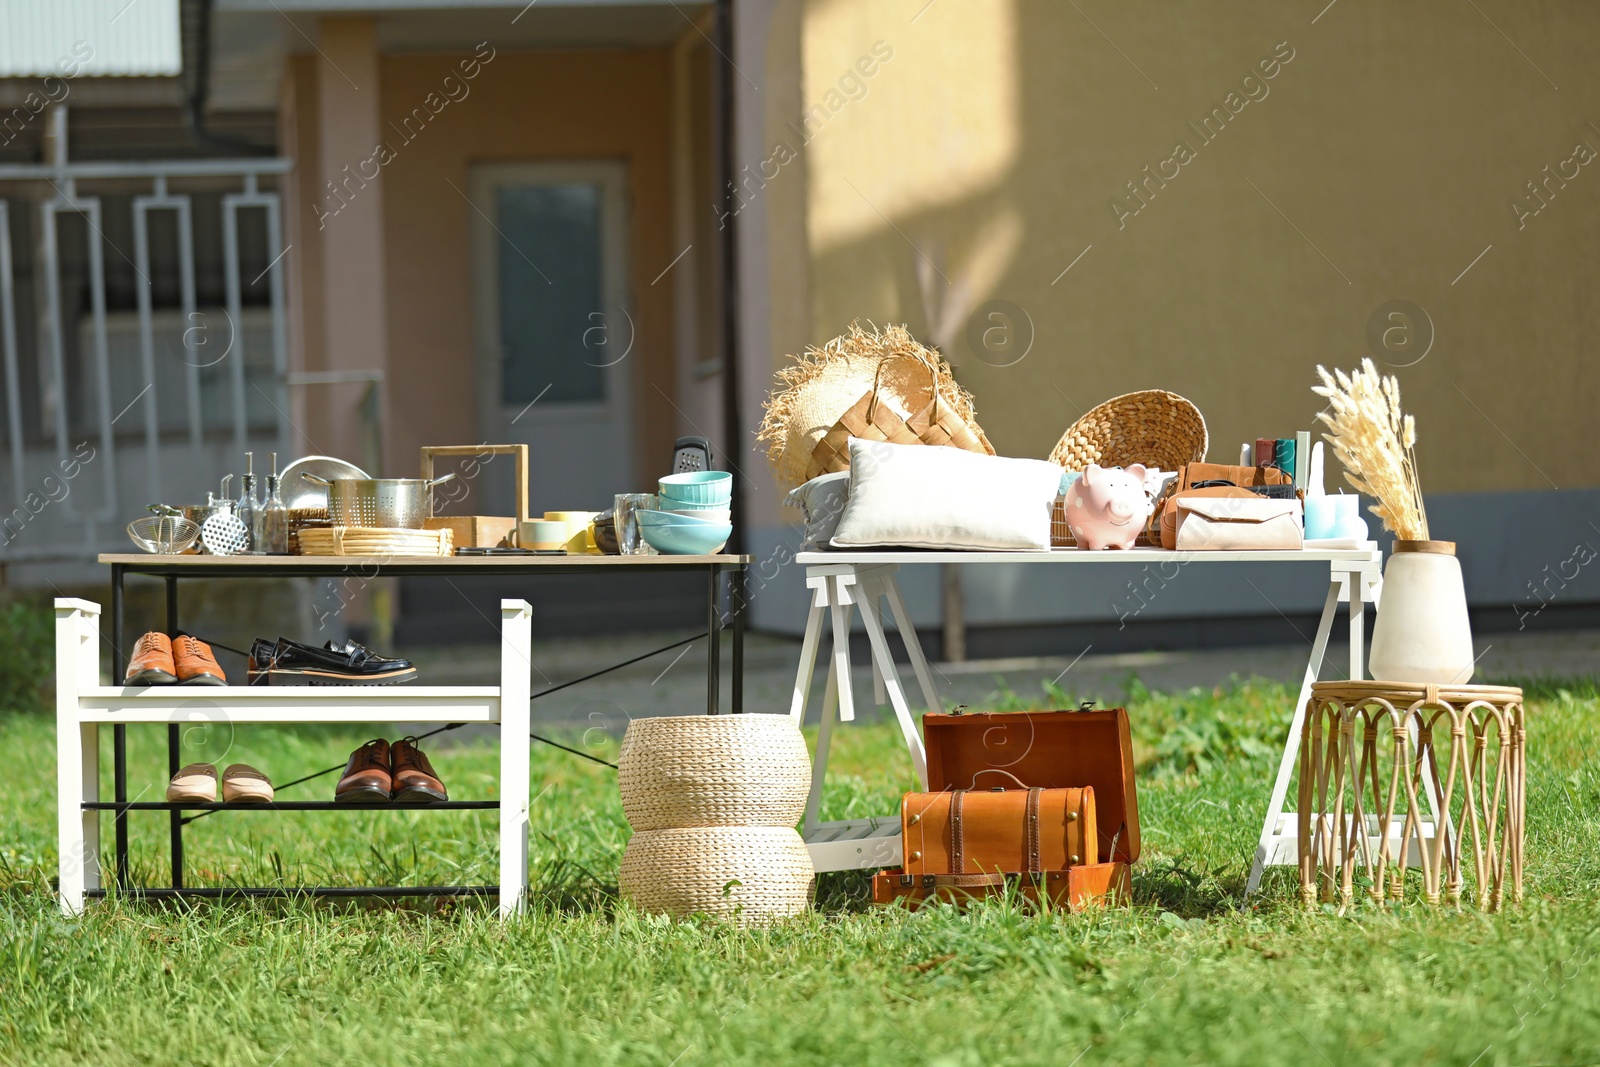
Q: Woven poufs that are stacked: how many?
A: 2